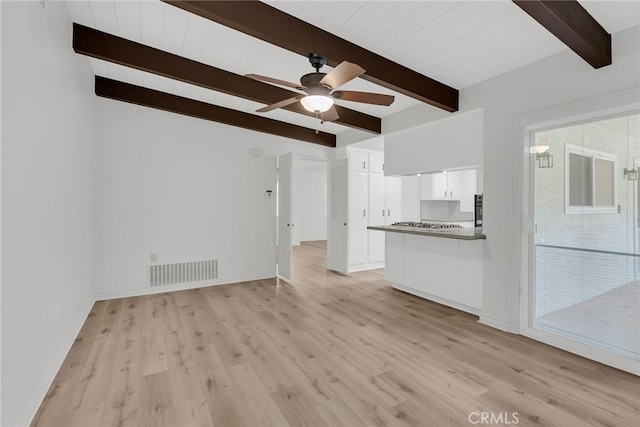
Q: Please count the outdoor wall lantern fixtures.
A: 2